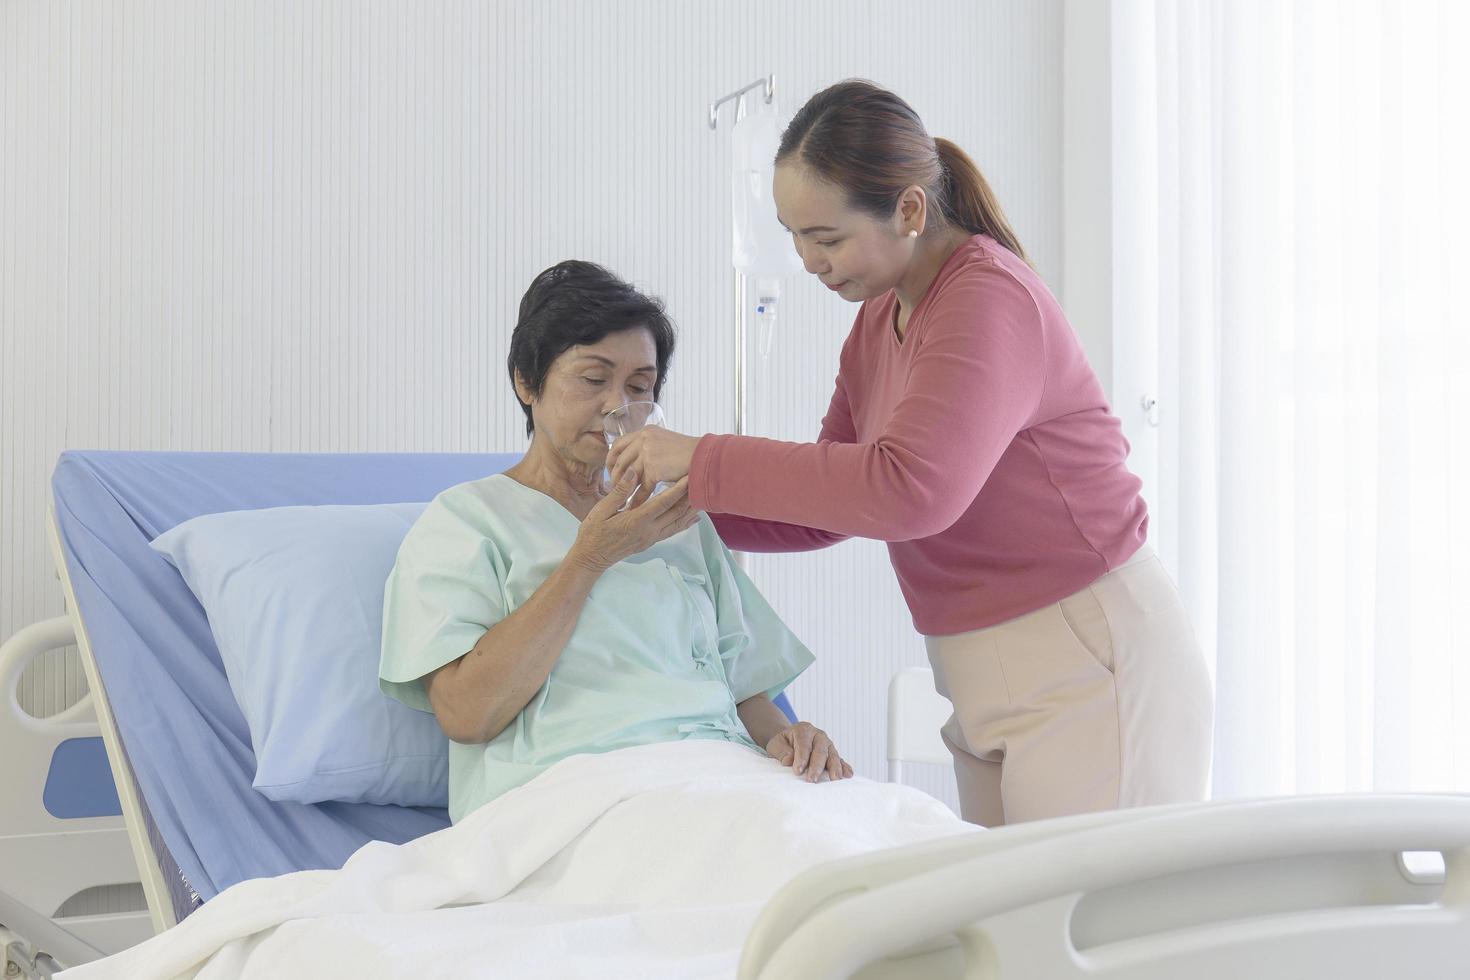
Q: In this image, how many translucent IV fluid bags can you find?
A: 1